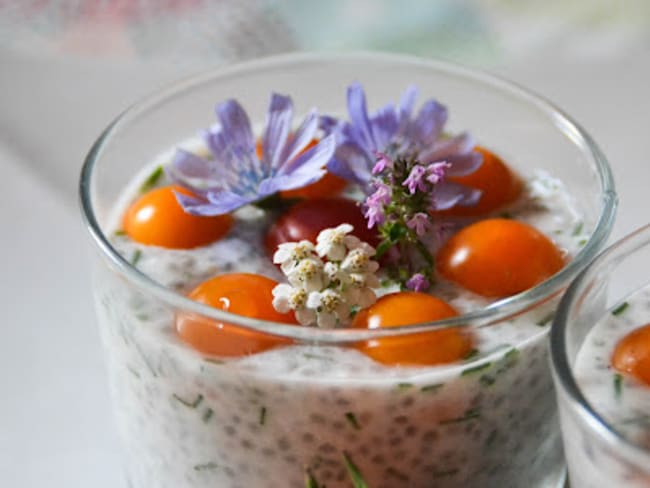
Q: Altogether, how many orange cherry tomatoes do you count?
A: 7